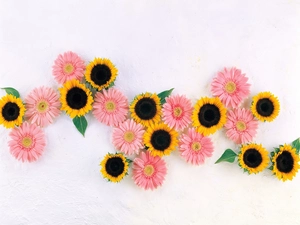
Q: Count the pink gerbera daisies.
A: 10